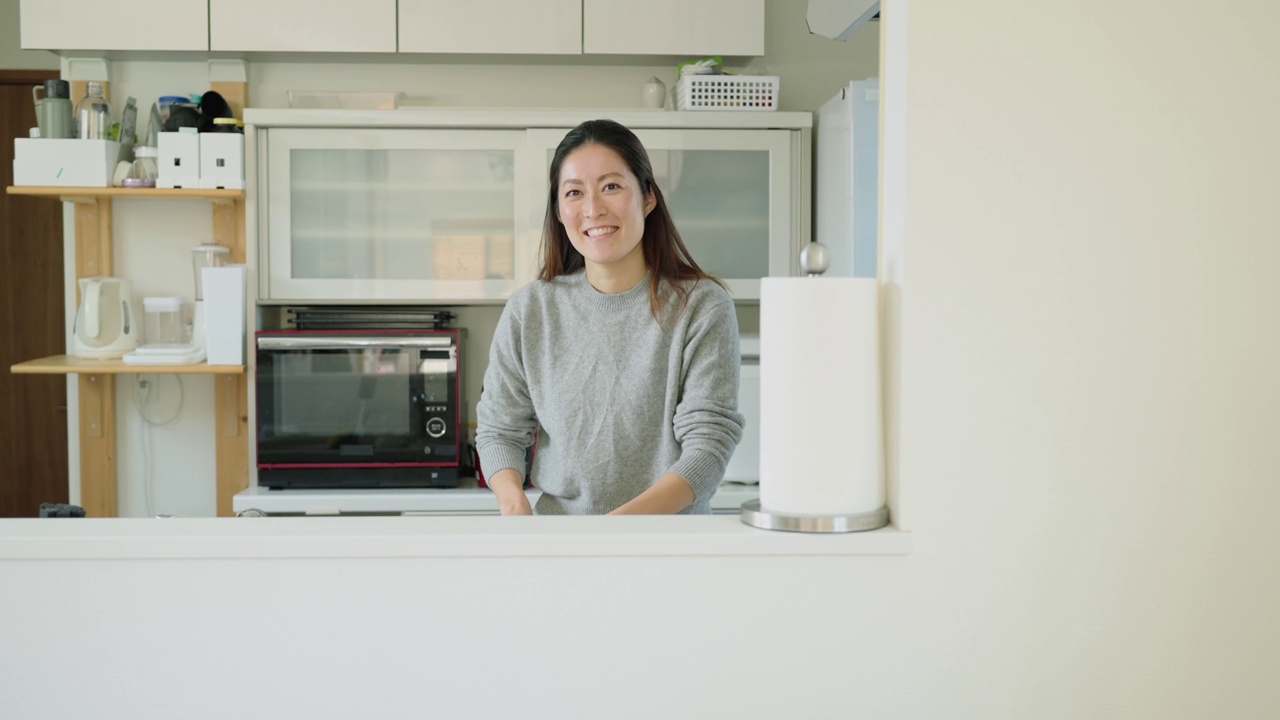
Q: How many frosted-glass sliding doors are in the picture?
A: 2